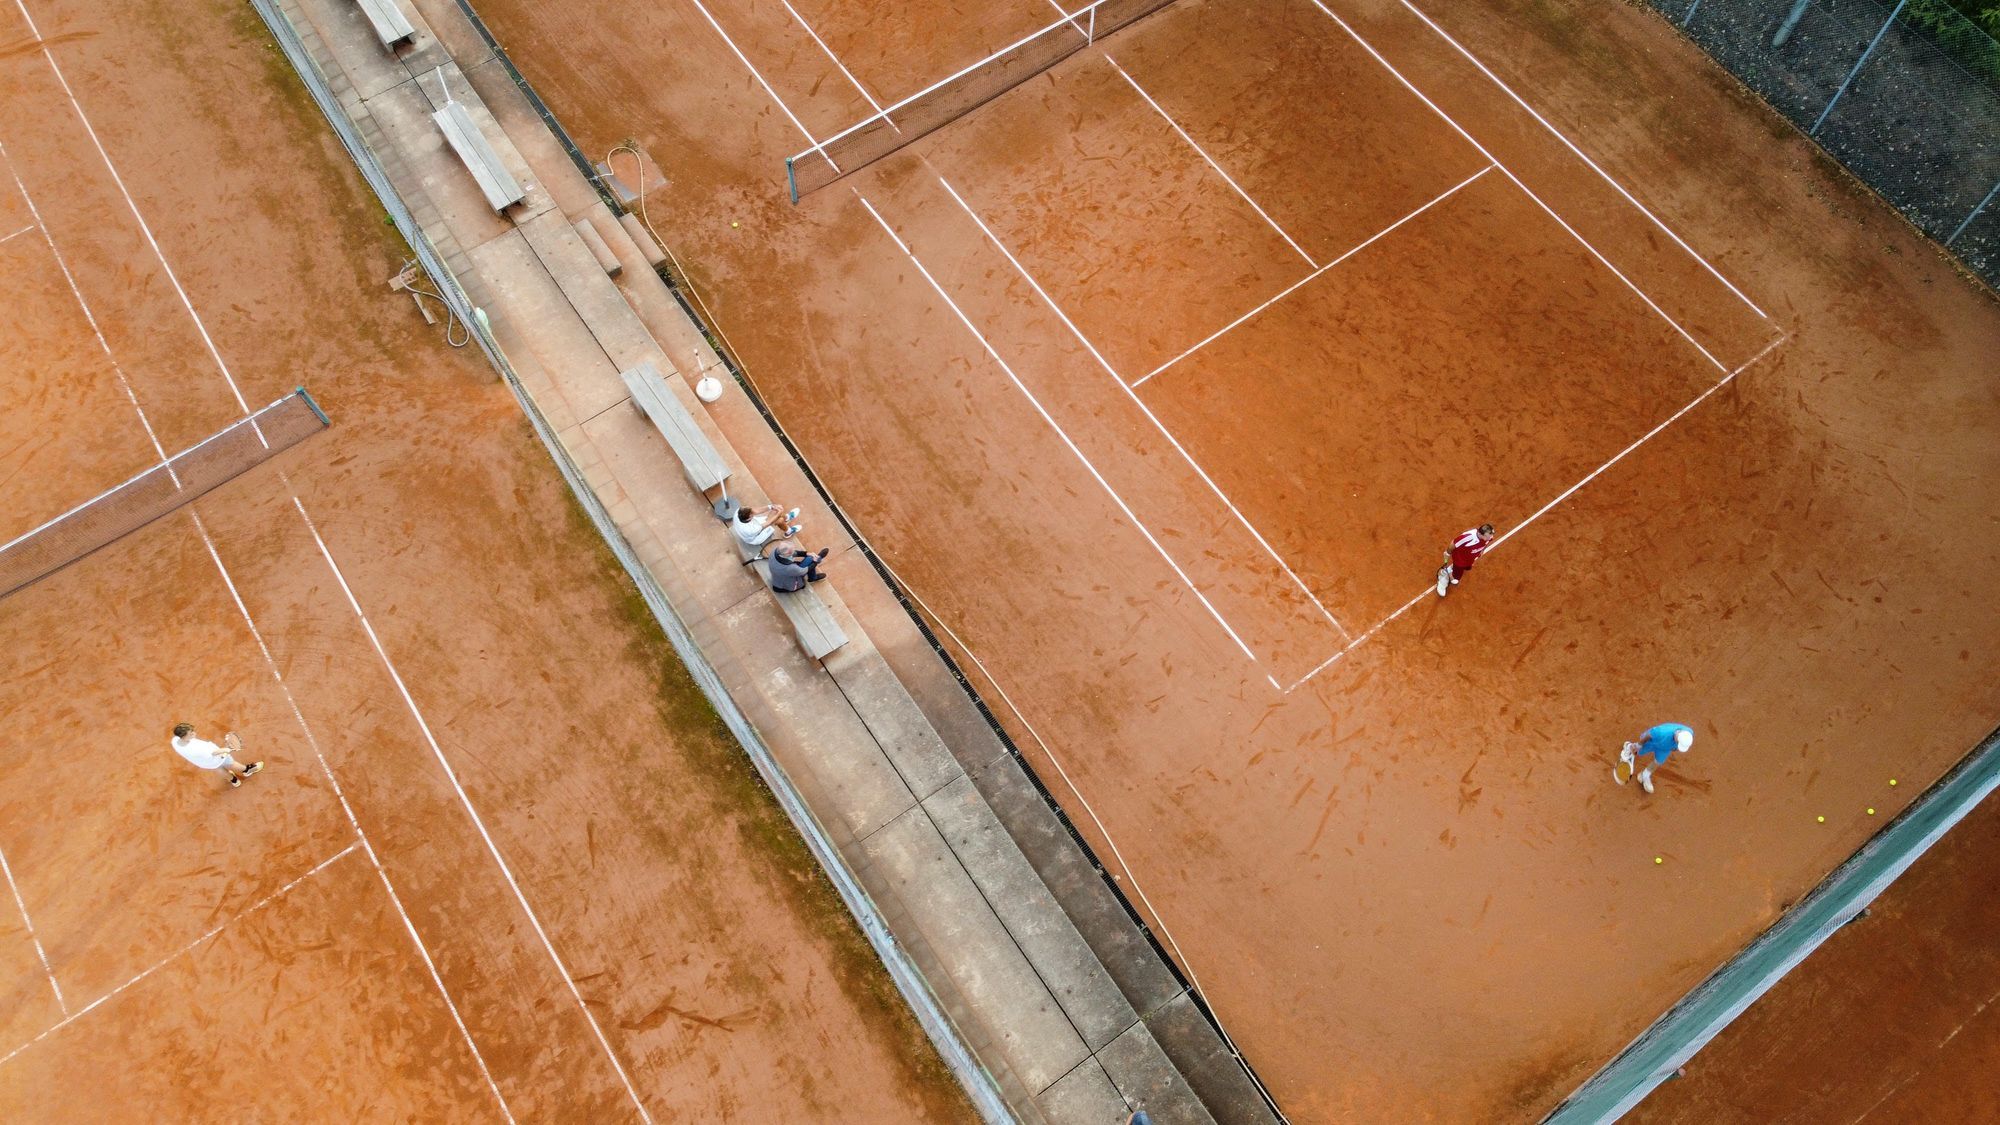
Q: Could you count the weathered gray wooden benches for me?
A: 4